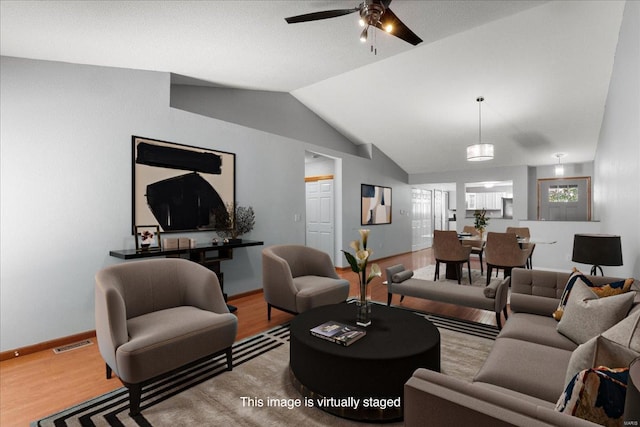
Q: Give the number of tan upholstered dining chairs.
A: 4